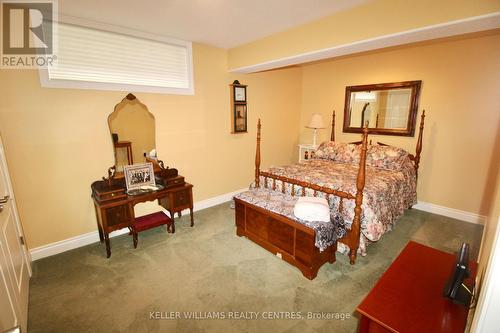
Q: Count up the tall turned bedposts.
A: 4